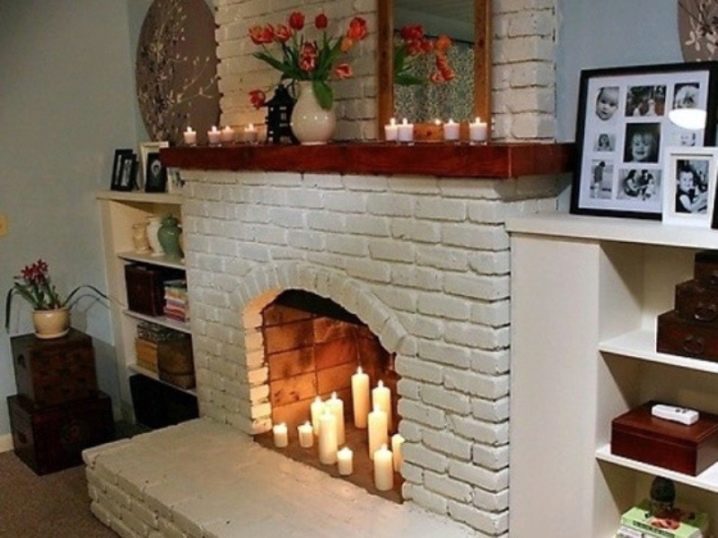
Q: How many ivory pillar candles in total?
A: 11